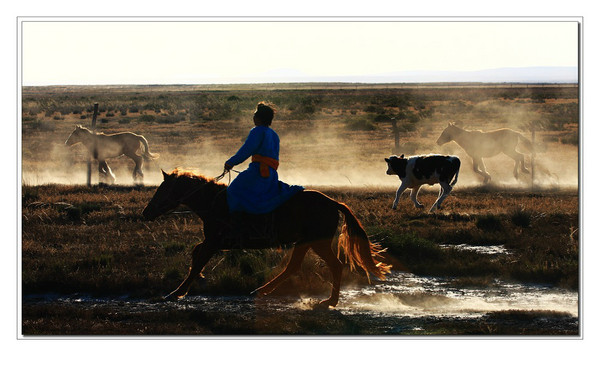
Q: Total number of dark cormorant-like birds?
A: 0